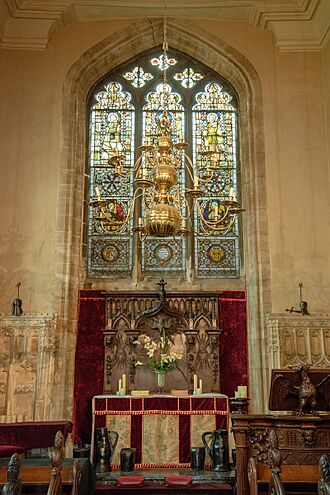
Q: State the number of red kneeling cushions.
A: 2